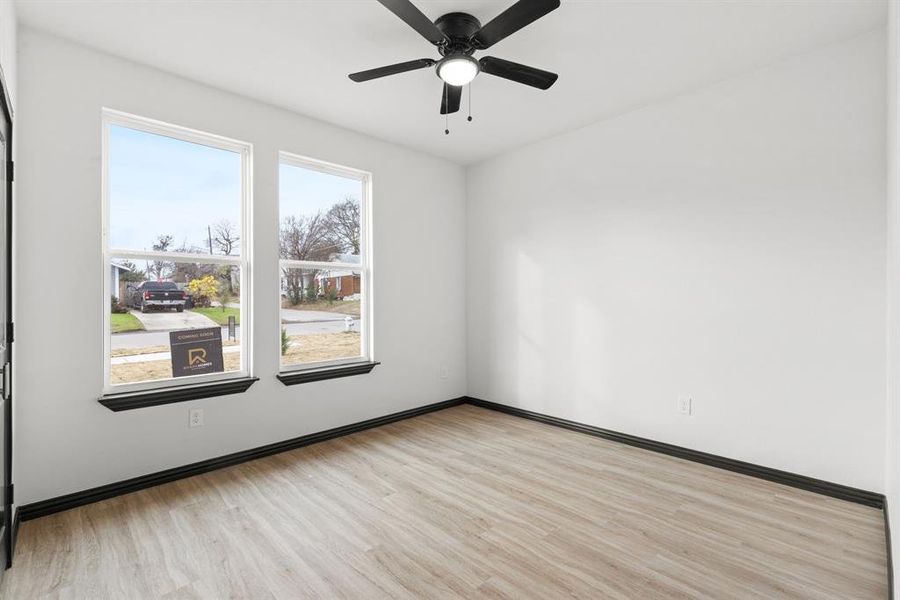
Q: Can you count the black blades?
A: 5